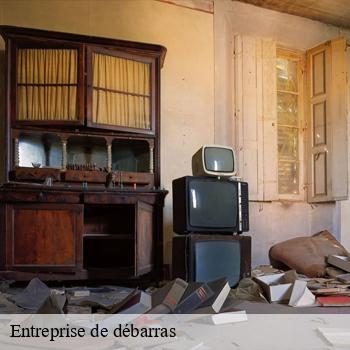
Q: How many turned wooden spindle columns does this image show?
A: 4